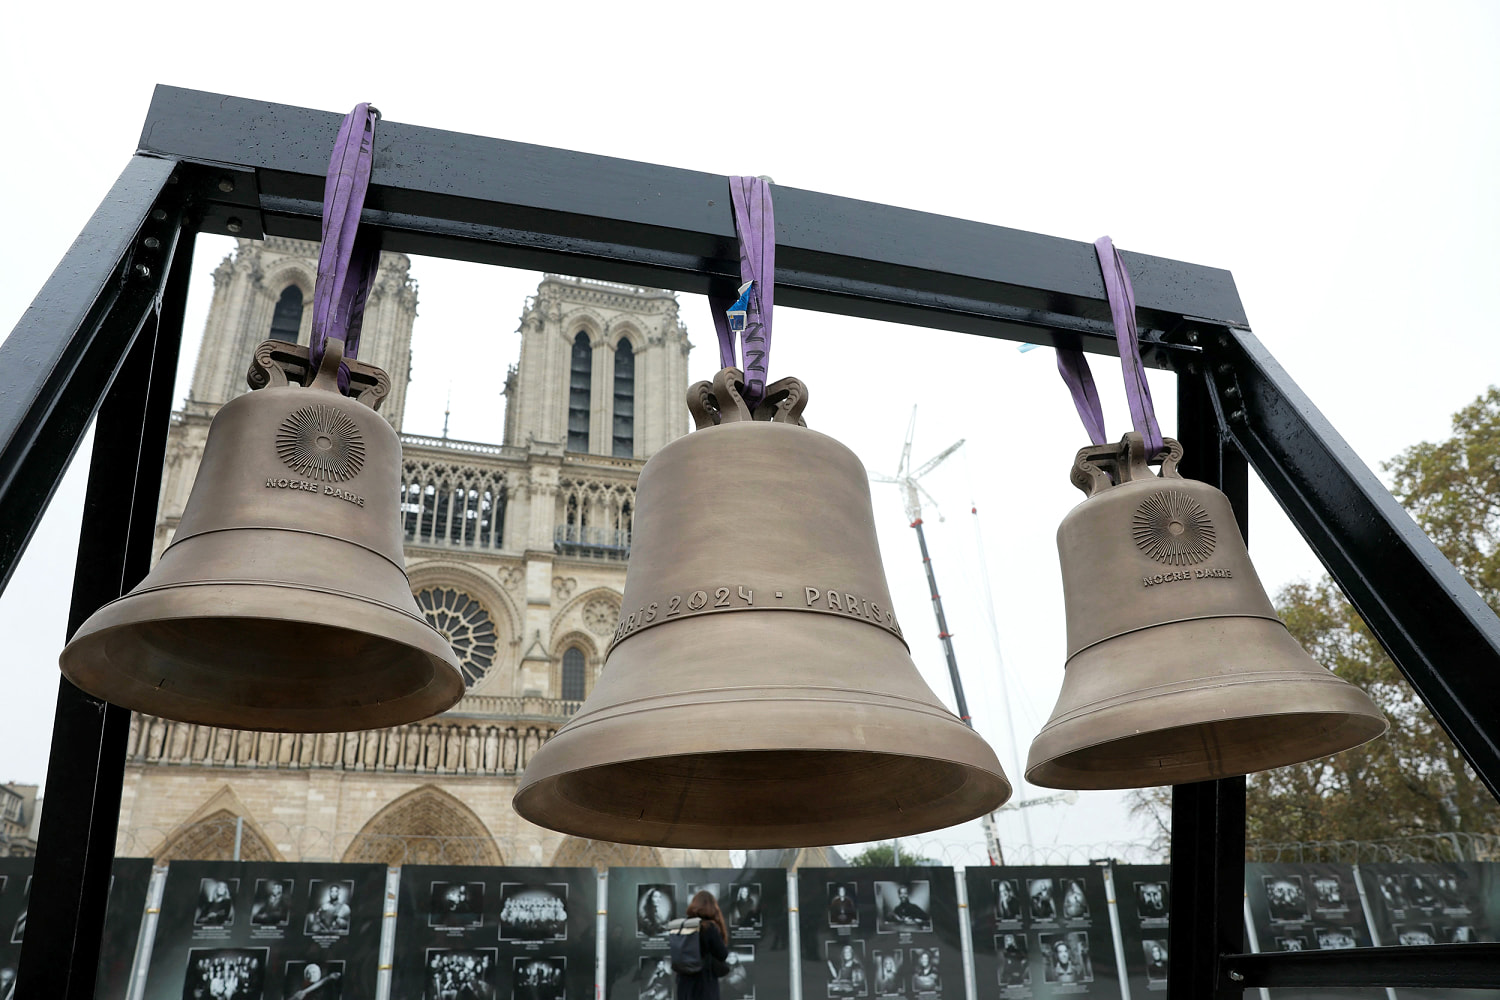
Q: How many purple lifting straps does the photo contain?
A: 3